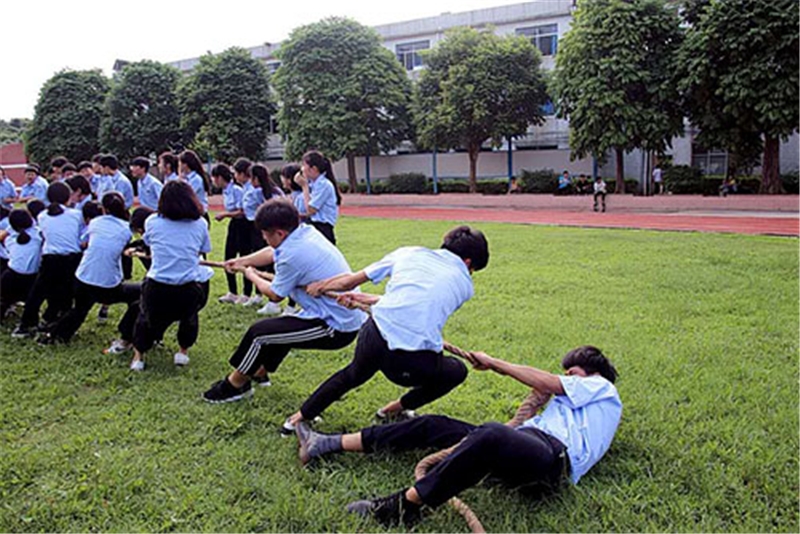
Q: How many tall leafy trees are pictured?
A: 7